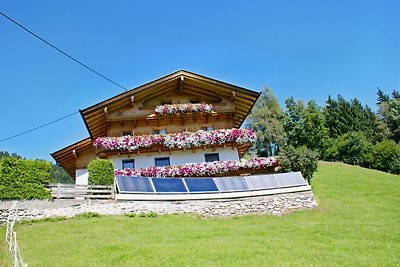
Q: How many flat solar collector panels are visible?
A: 6